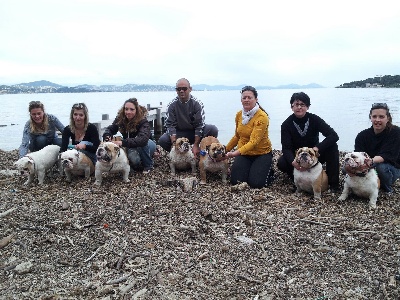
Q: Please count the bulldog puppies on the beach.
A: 7